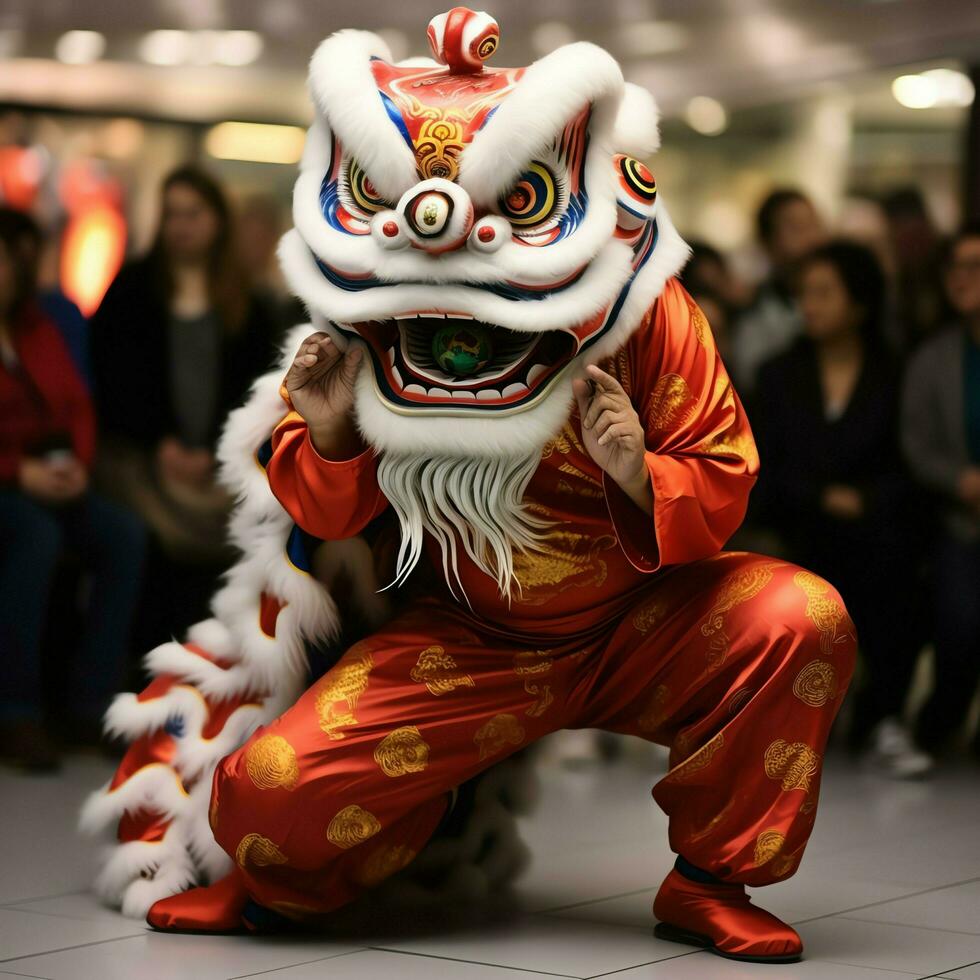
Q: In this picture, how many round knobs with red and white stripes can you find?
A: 1